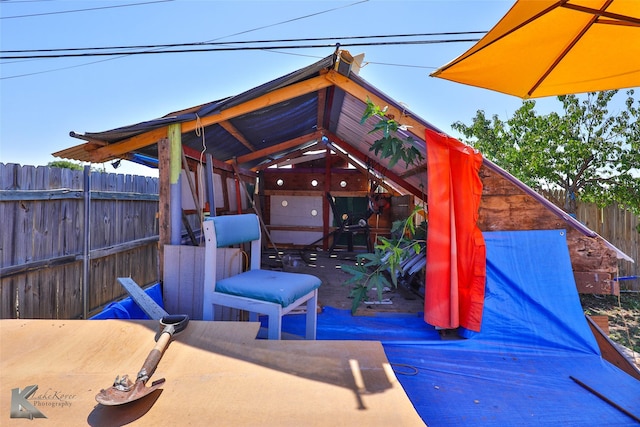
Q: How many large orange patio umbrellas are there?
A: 1